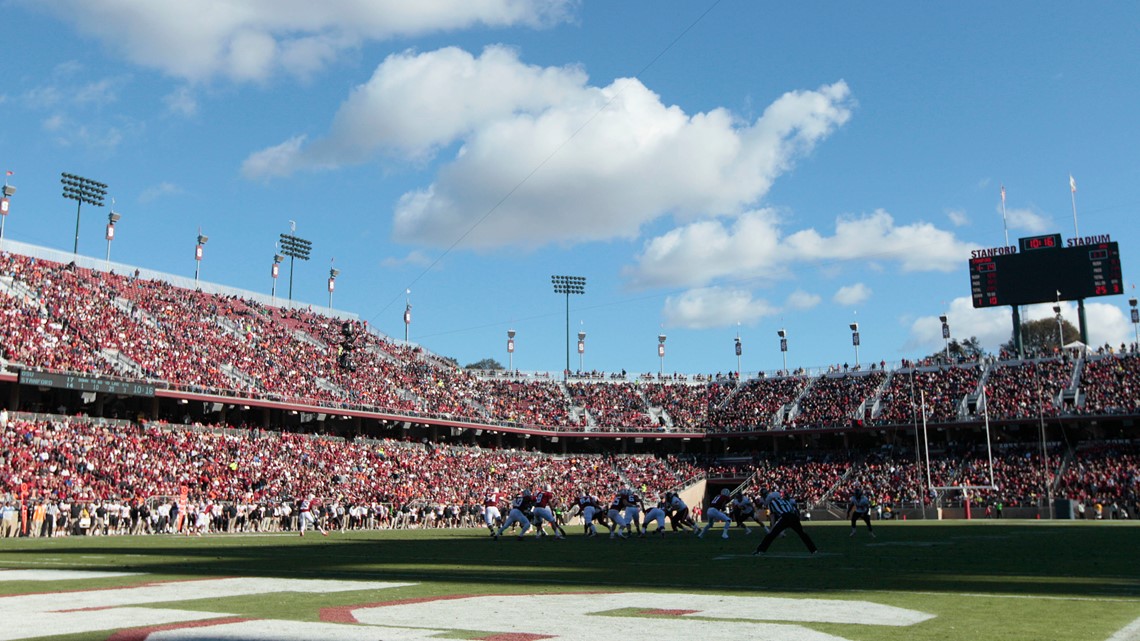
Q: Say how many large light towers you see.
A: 3